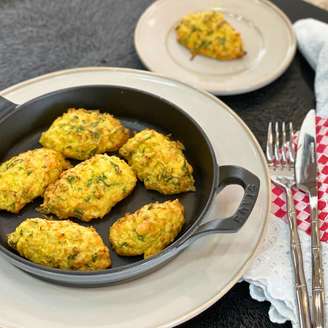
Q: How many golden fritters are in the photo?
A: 7